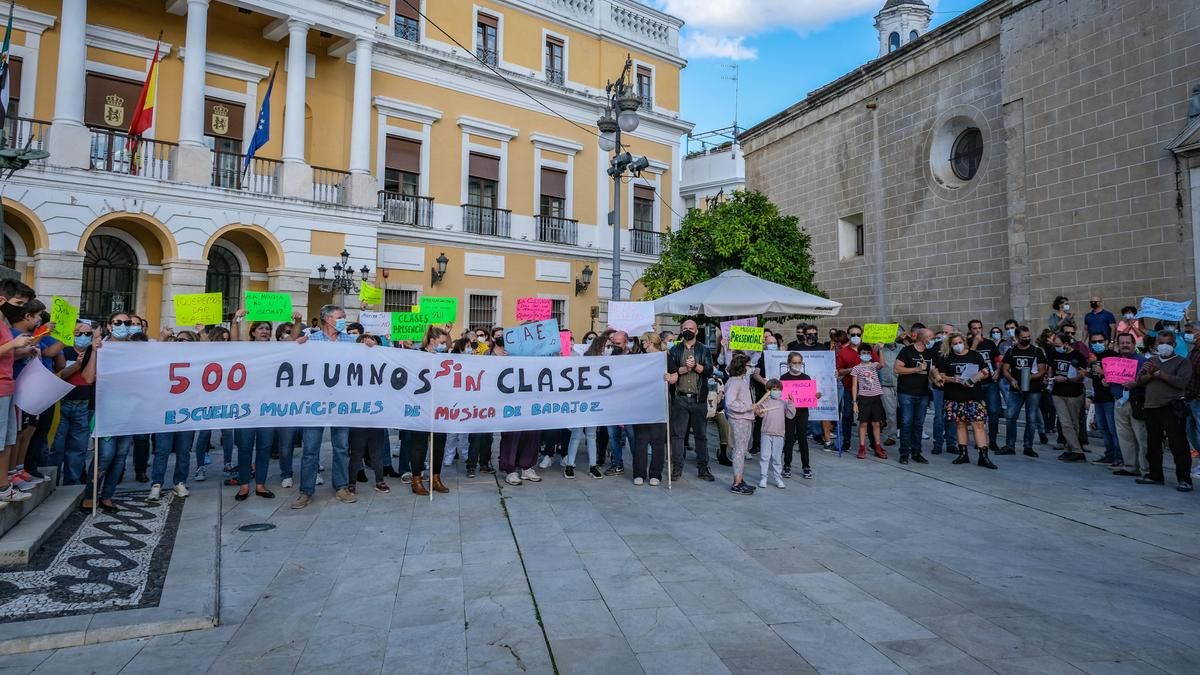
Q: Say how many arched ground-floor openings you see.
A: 3